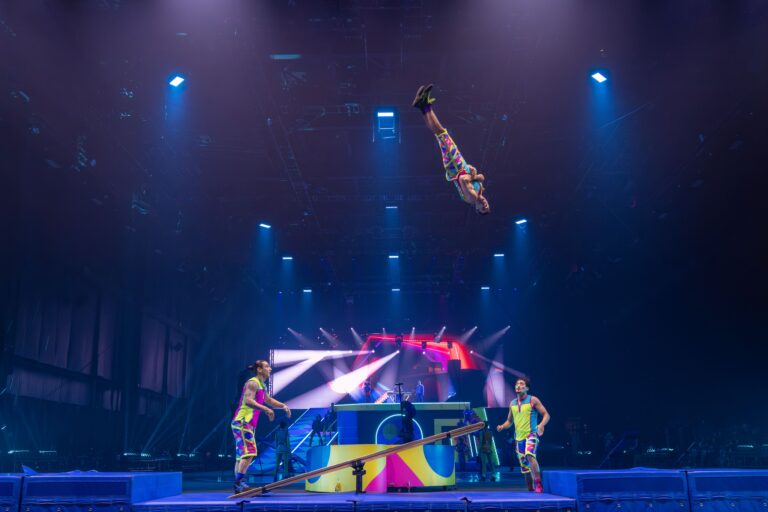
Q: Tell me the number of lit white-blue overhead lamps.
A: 12